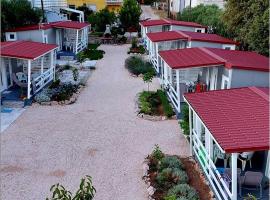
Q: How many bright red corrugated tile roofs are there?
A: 6